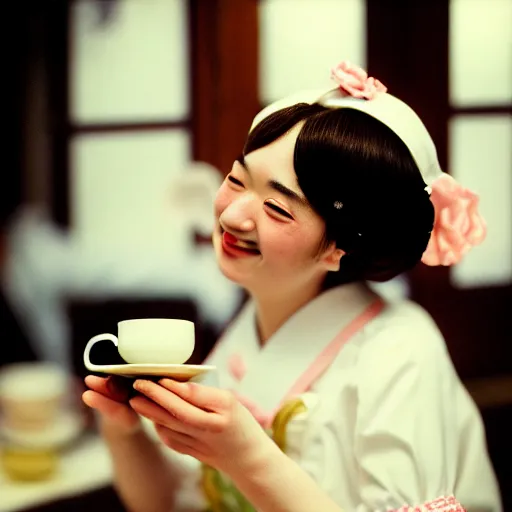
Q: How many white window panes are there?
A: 5